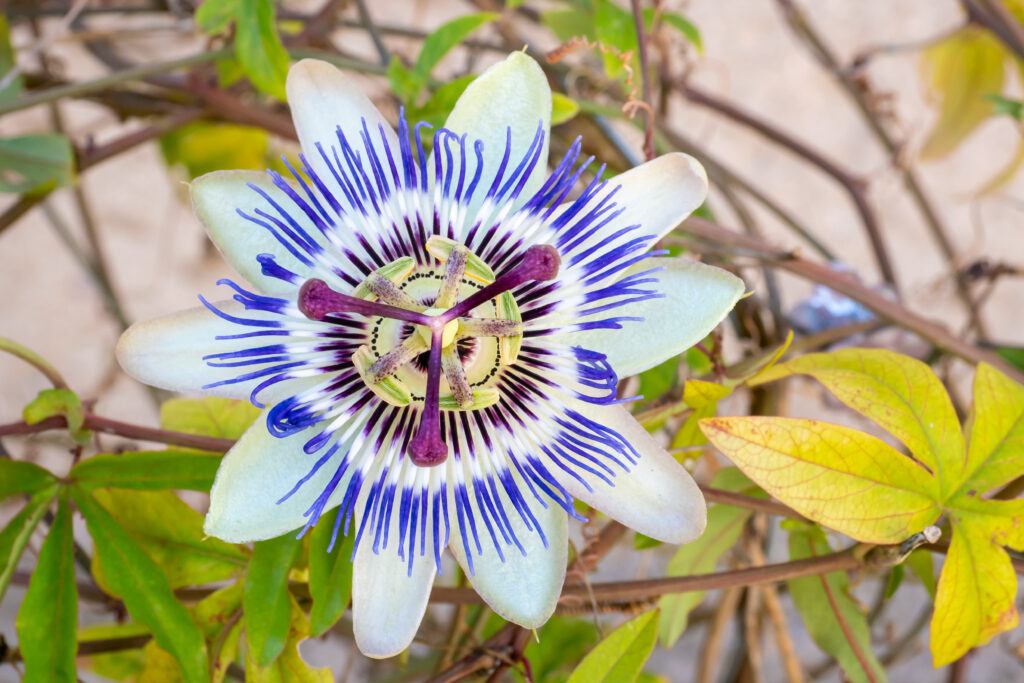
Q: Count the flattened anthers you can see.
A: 5